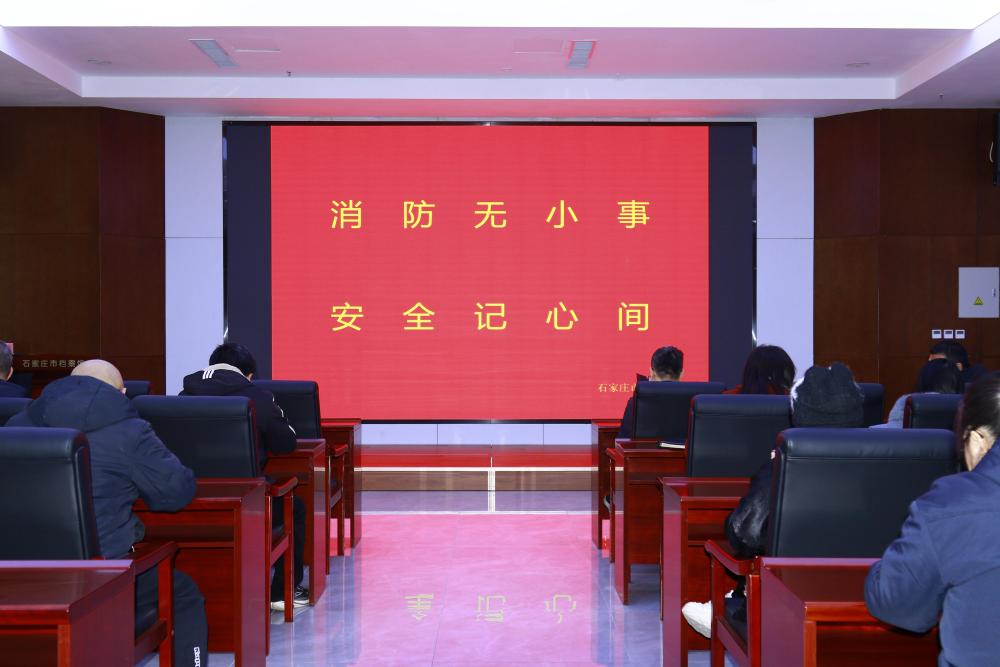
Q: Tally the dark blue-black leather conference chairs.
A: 10